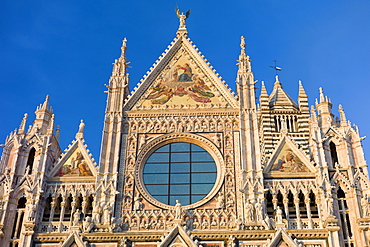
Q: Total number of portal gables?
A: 3